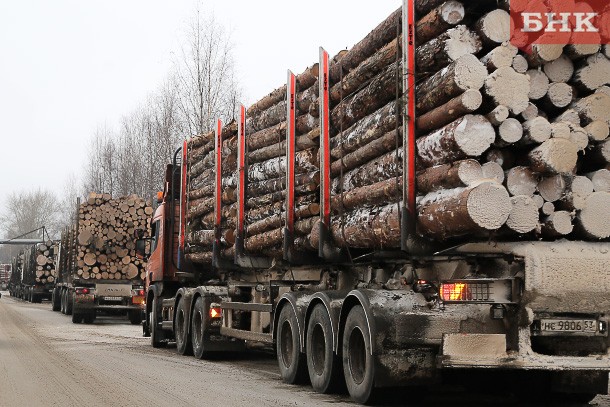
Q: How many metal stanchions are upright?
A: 6